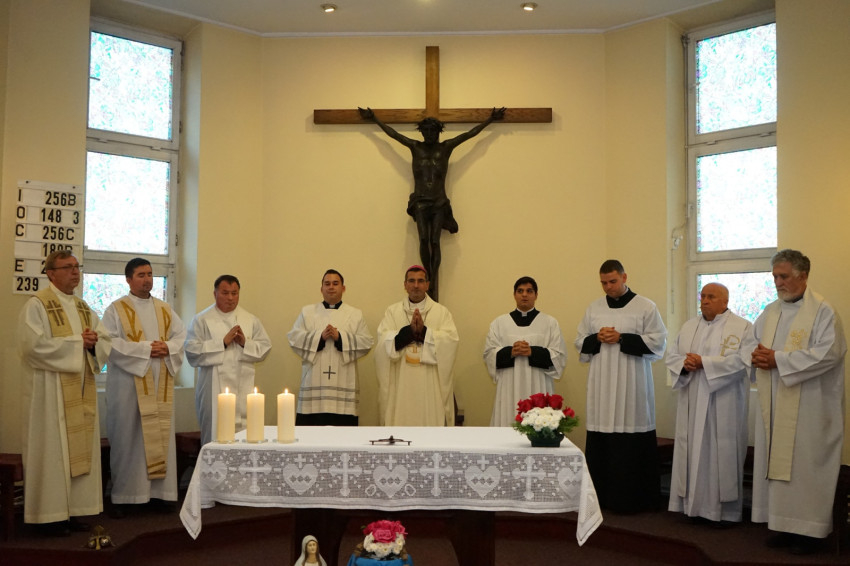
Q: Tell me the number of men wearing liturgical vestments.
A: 9